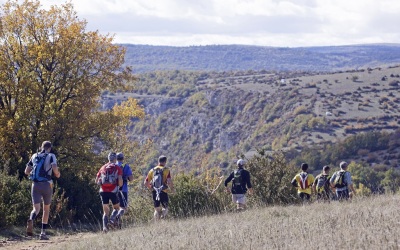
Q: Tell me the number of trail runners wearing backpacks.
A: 8